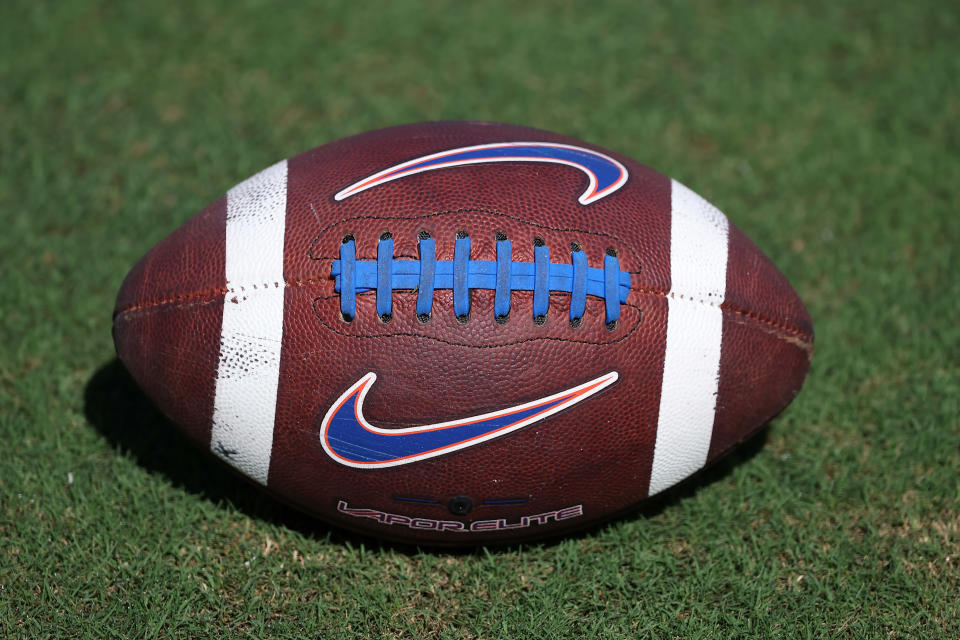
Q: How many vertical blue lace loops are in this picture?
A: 8